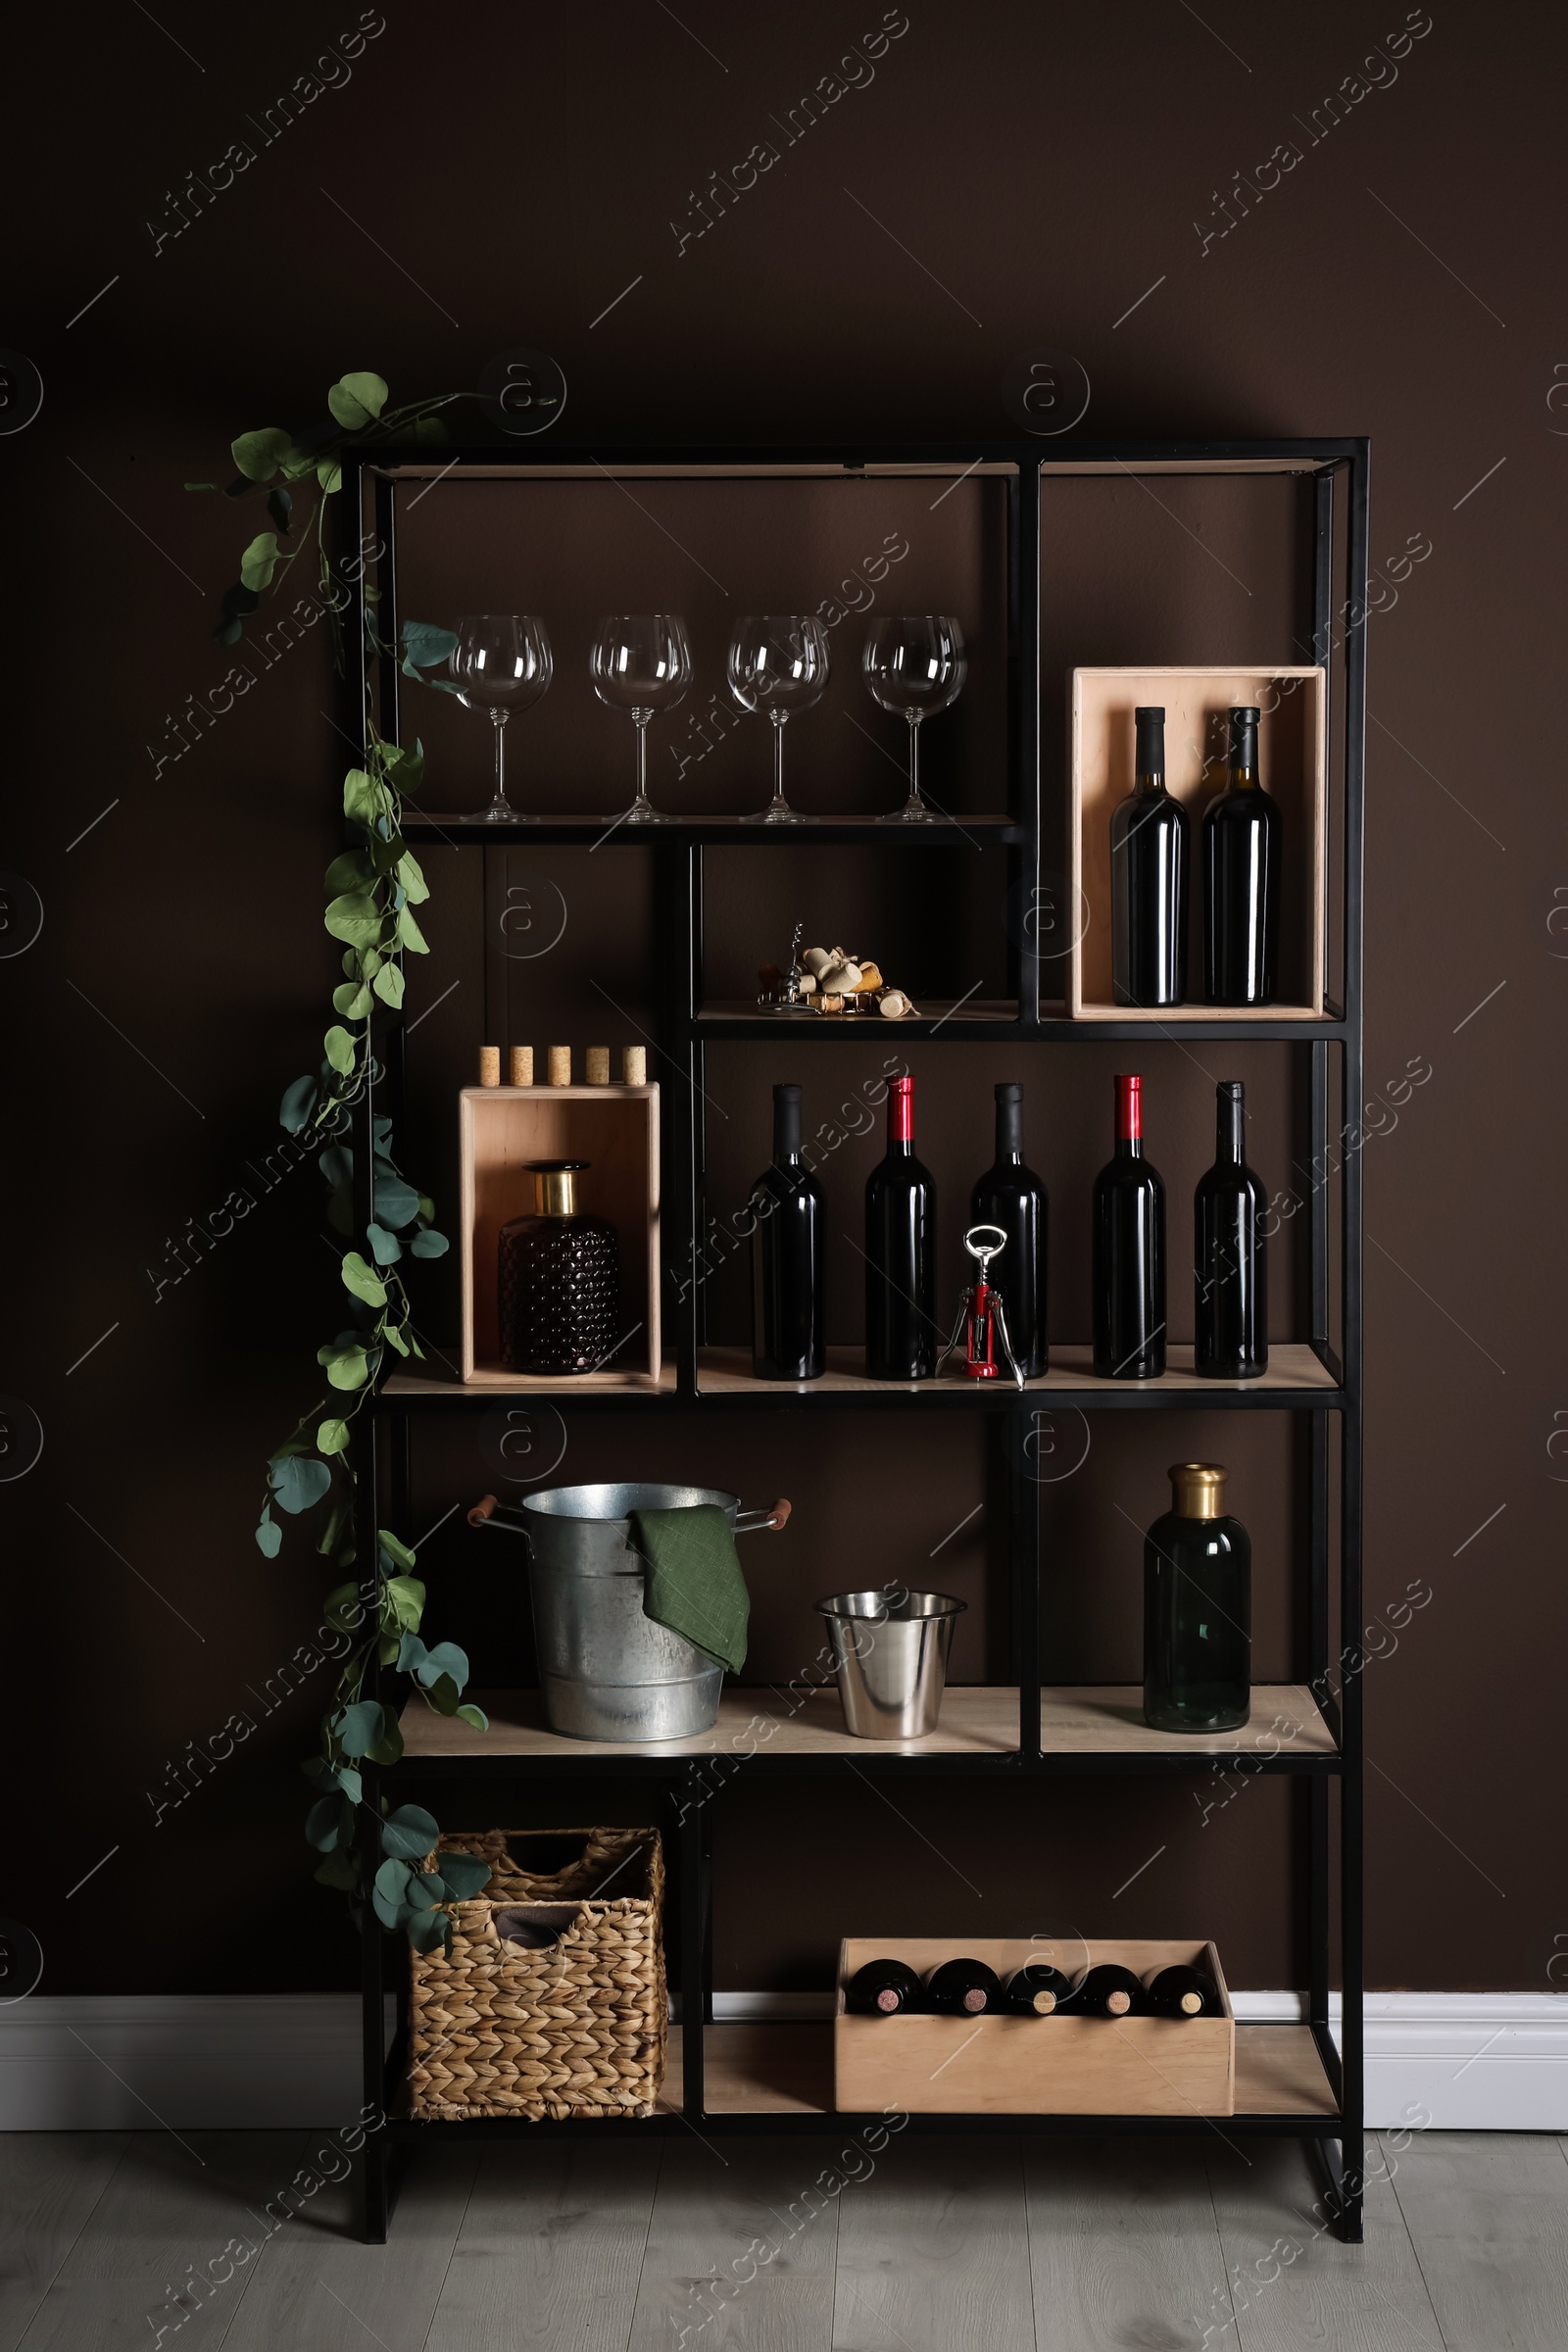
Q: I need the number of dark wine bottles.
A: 12